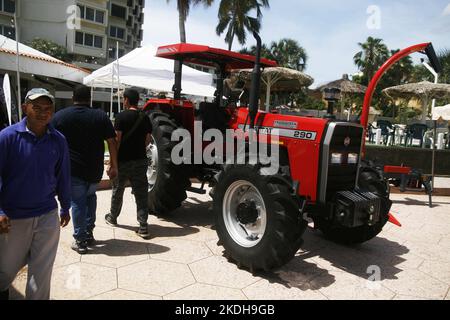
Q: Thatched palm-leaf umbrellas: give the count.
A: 3